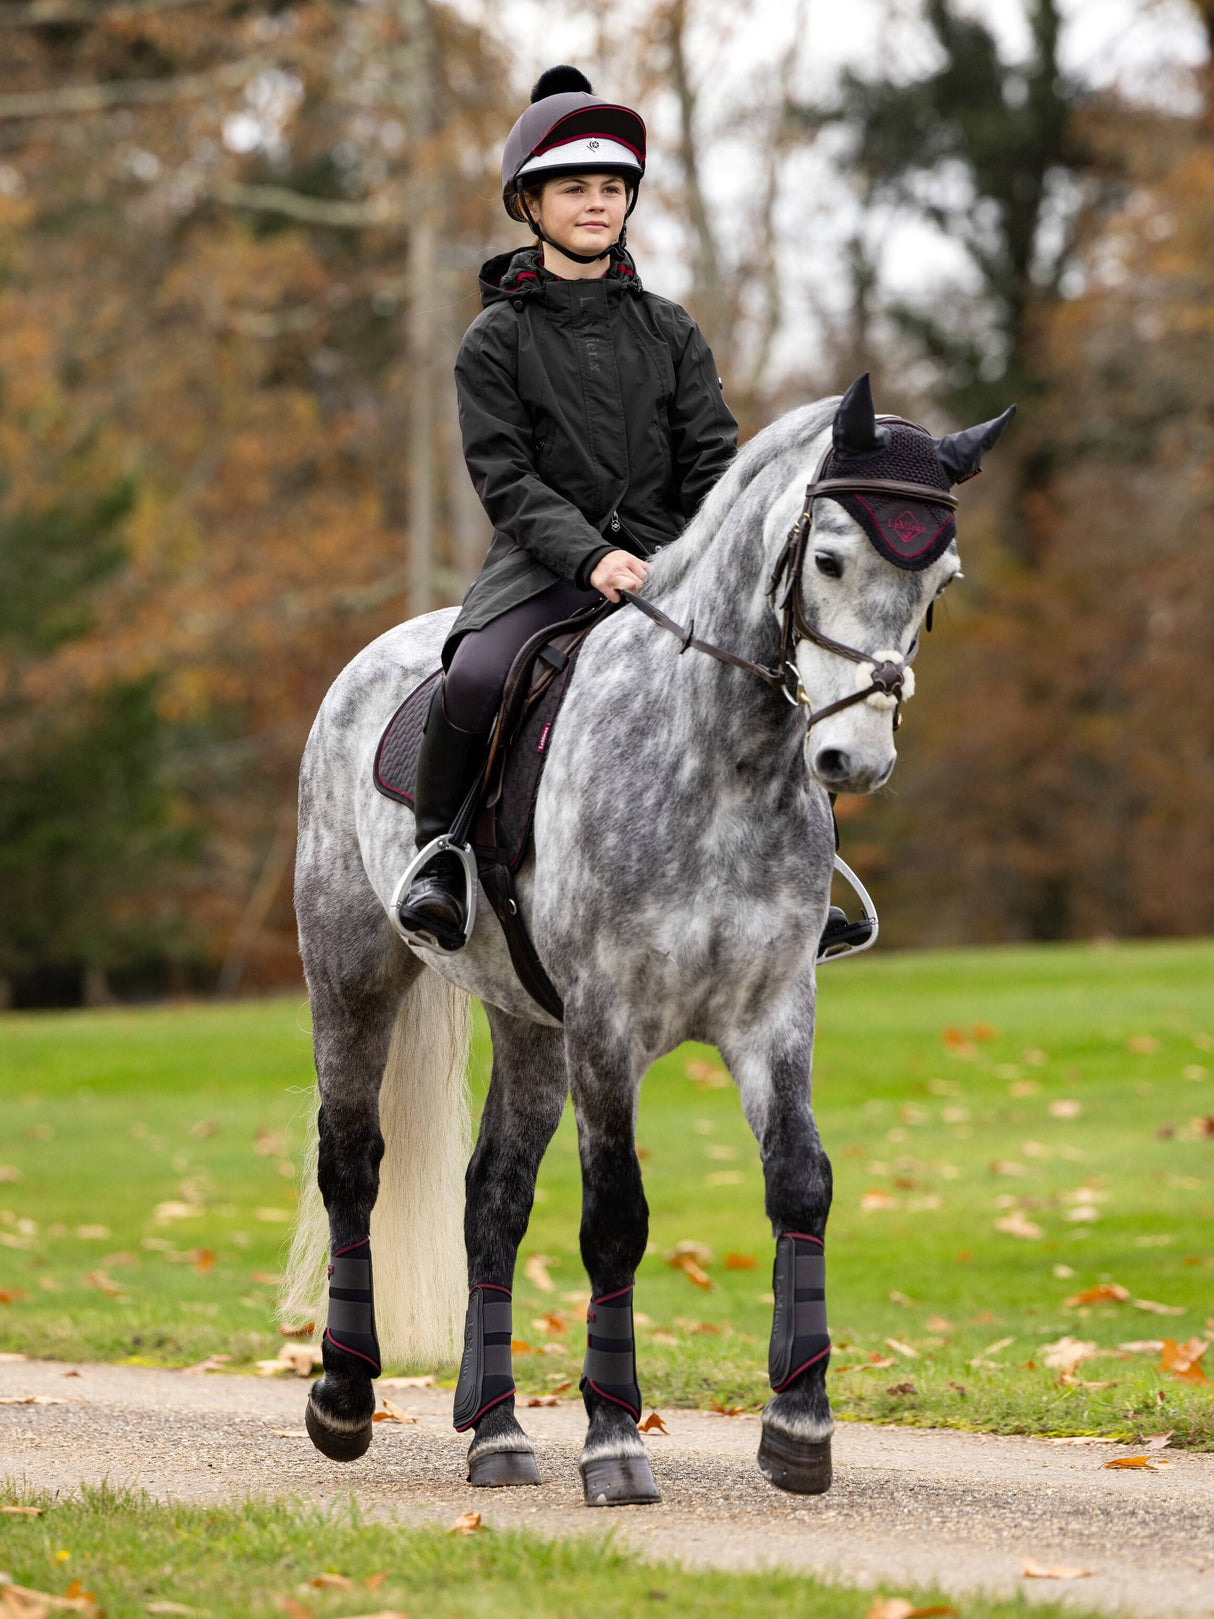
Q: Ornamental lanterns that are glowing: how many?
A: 0